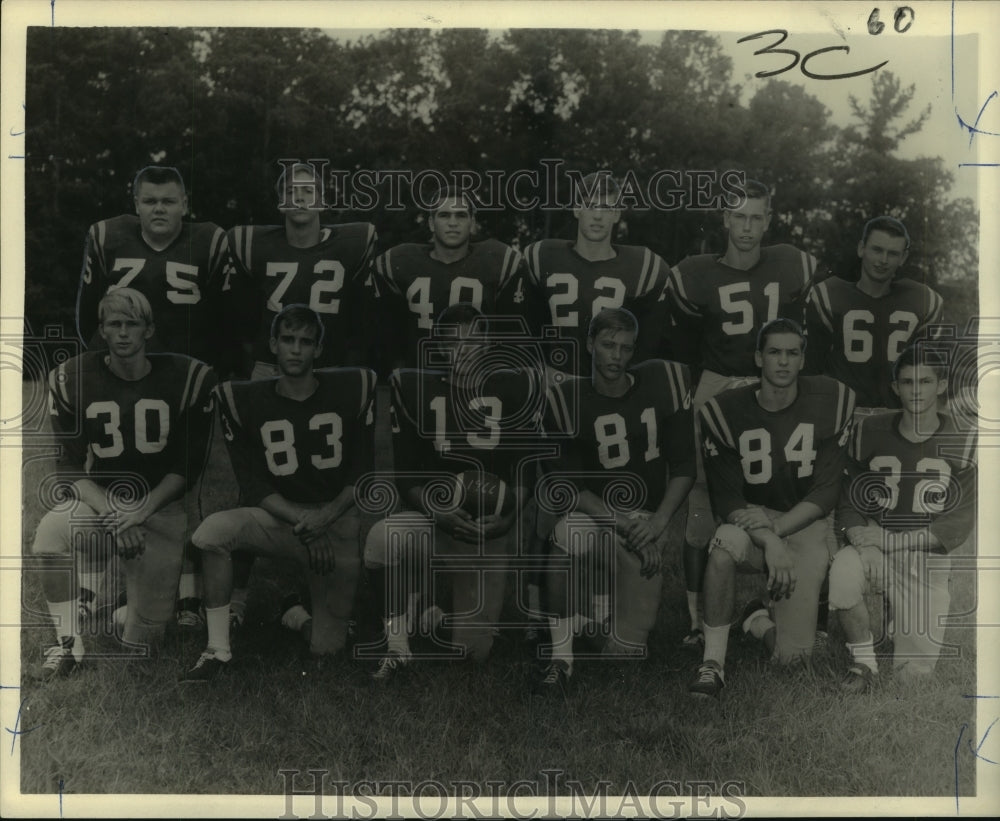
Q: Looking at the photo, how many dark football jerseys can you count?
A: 12